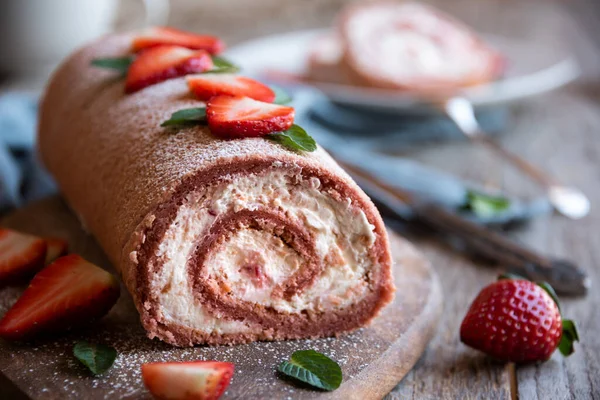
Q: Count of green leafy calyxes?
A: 1